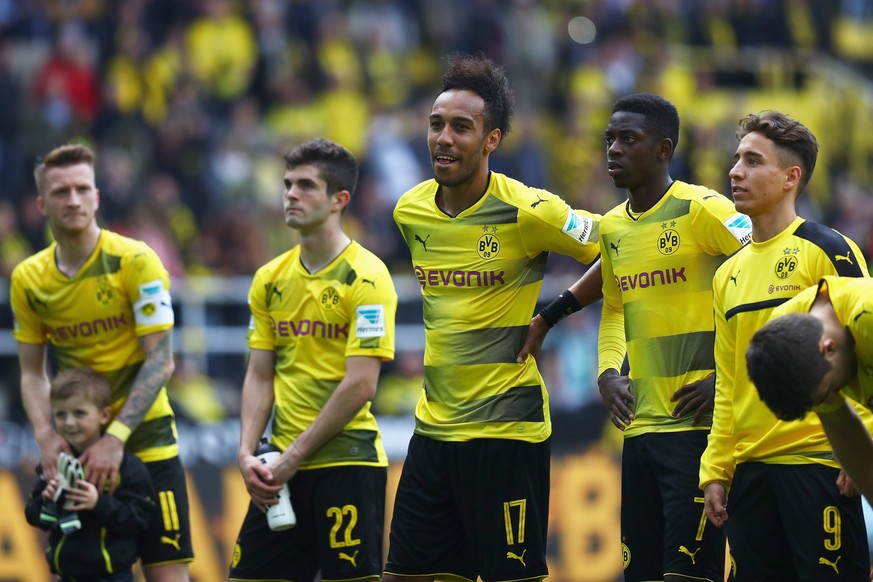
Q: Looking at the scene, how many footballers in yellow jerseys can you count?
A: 6